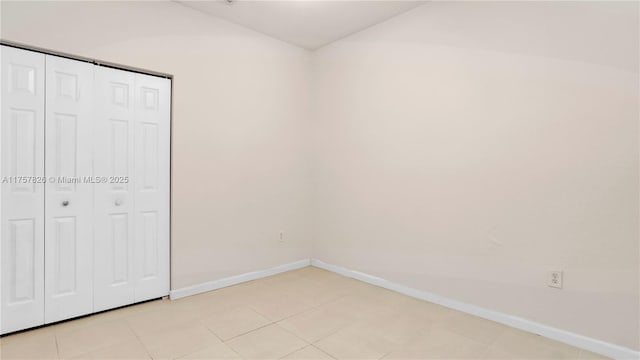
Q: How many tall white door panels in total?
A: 4